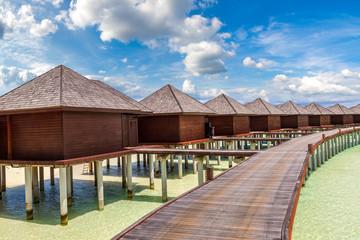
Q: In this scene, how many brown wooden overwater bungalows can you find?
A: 8